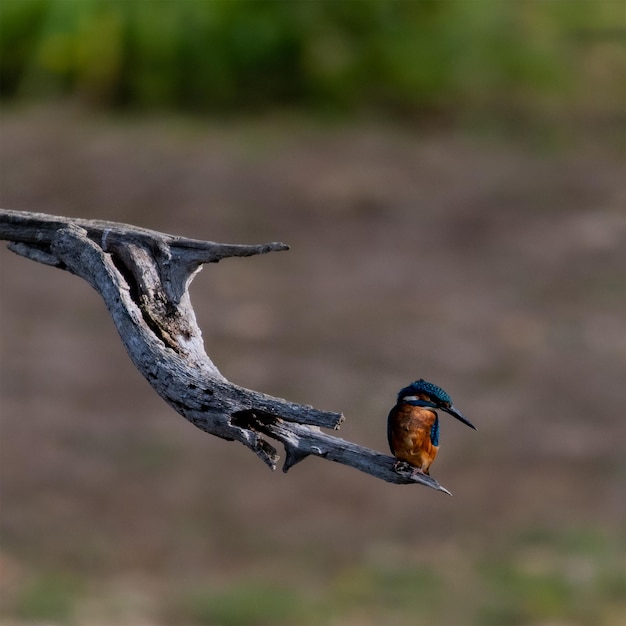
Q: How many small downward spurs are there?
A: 2